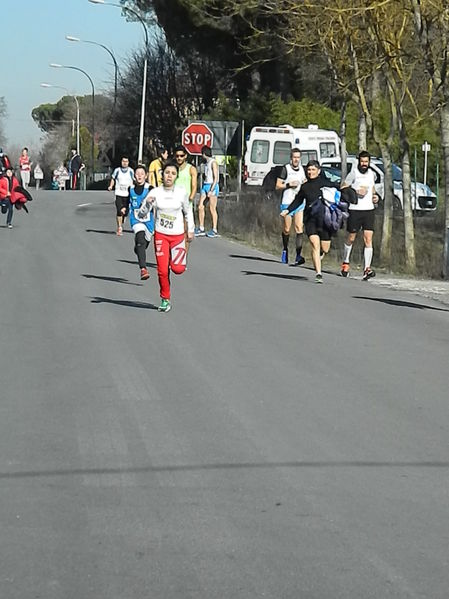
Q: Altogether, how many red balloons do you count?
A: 0